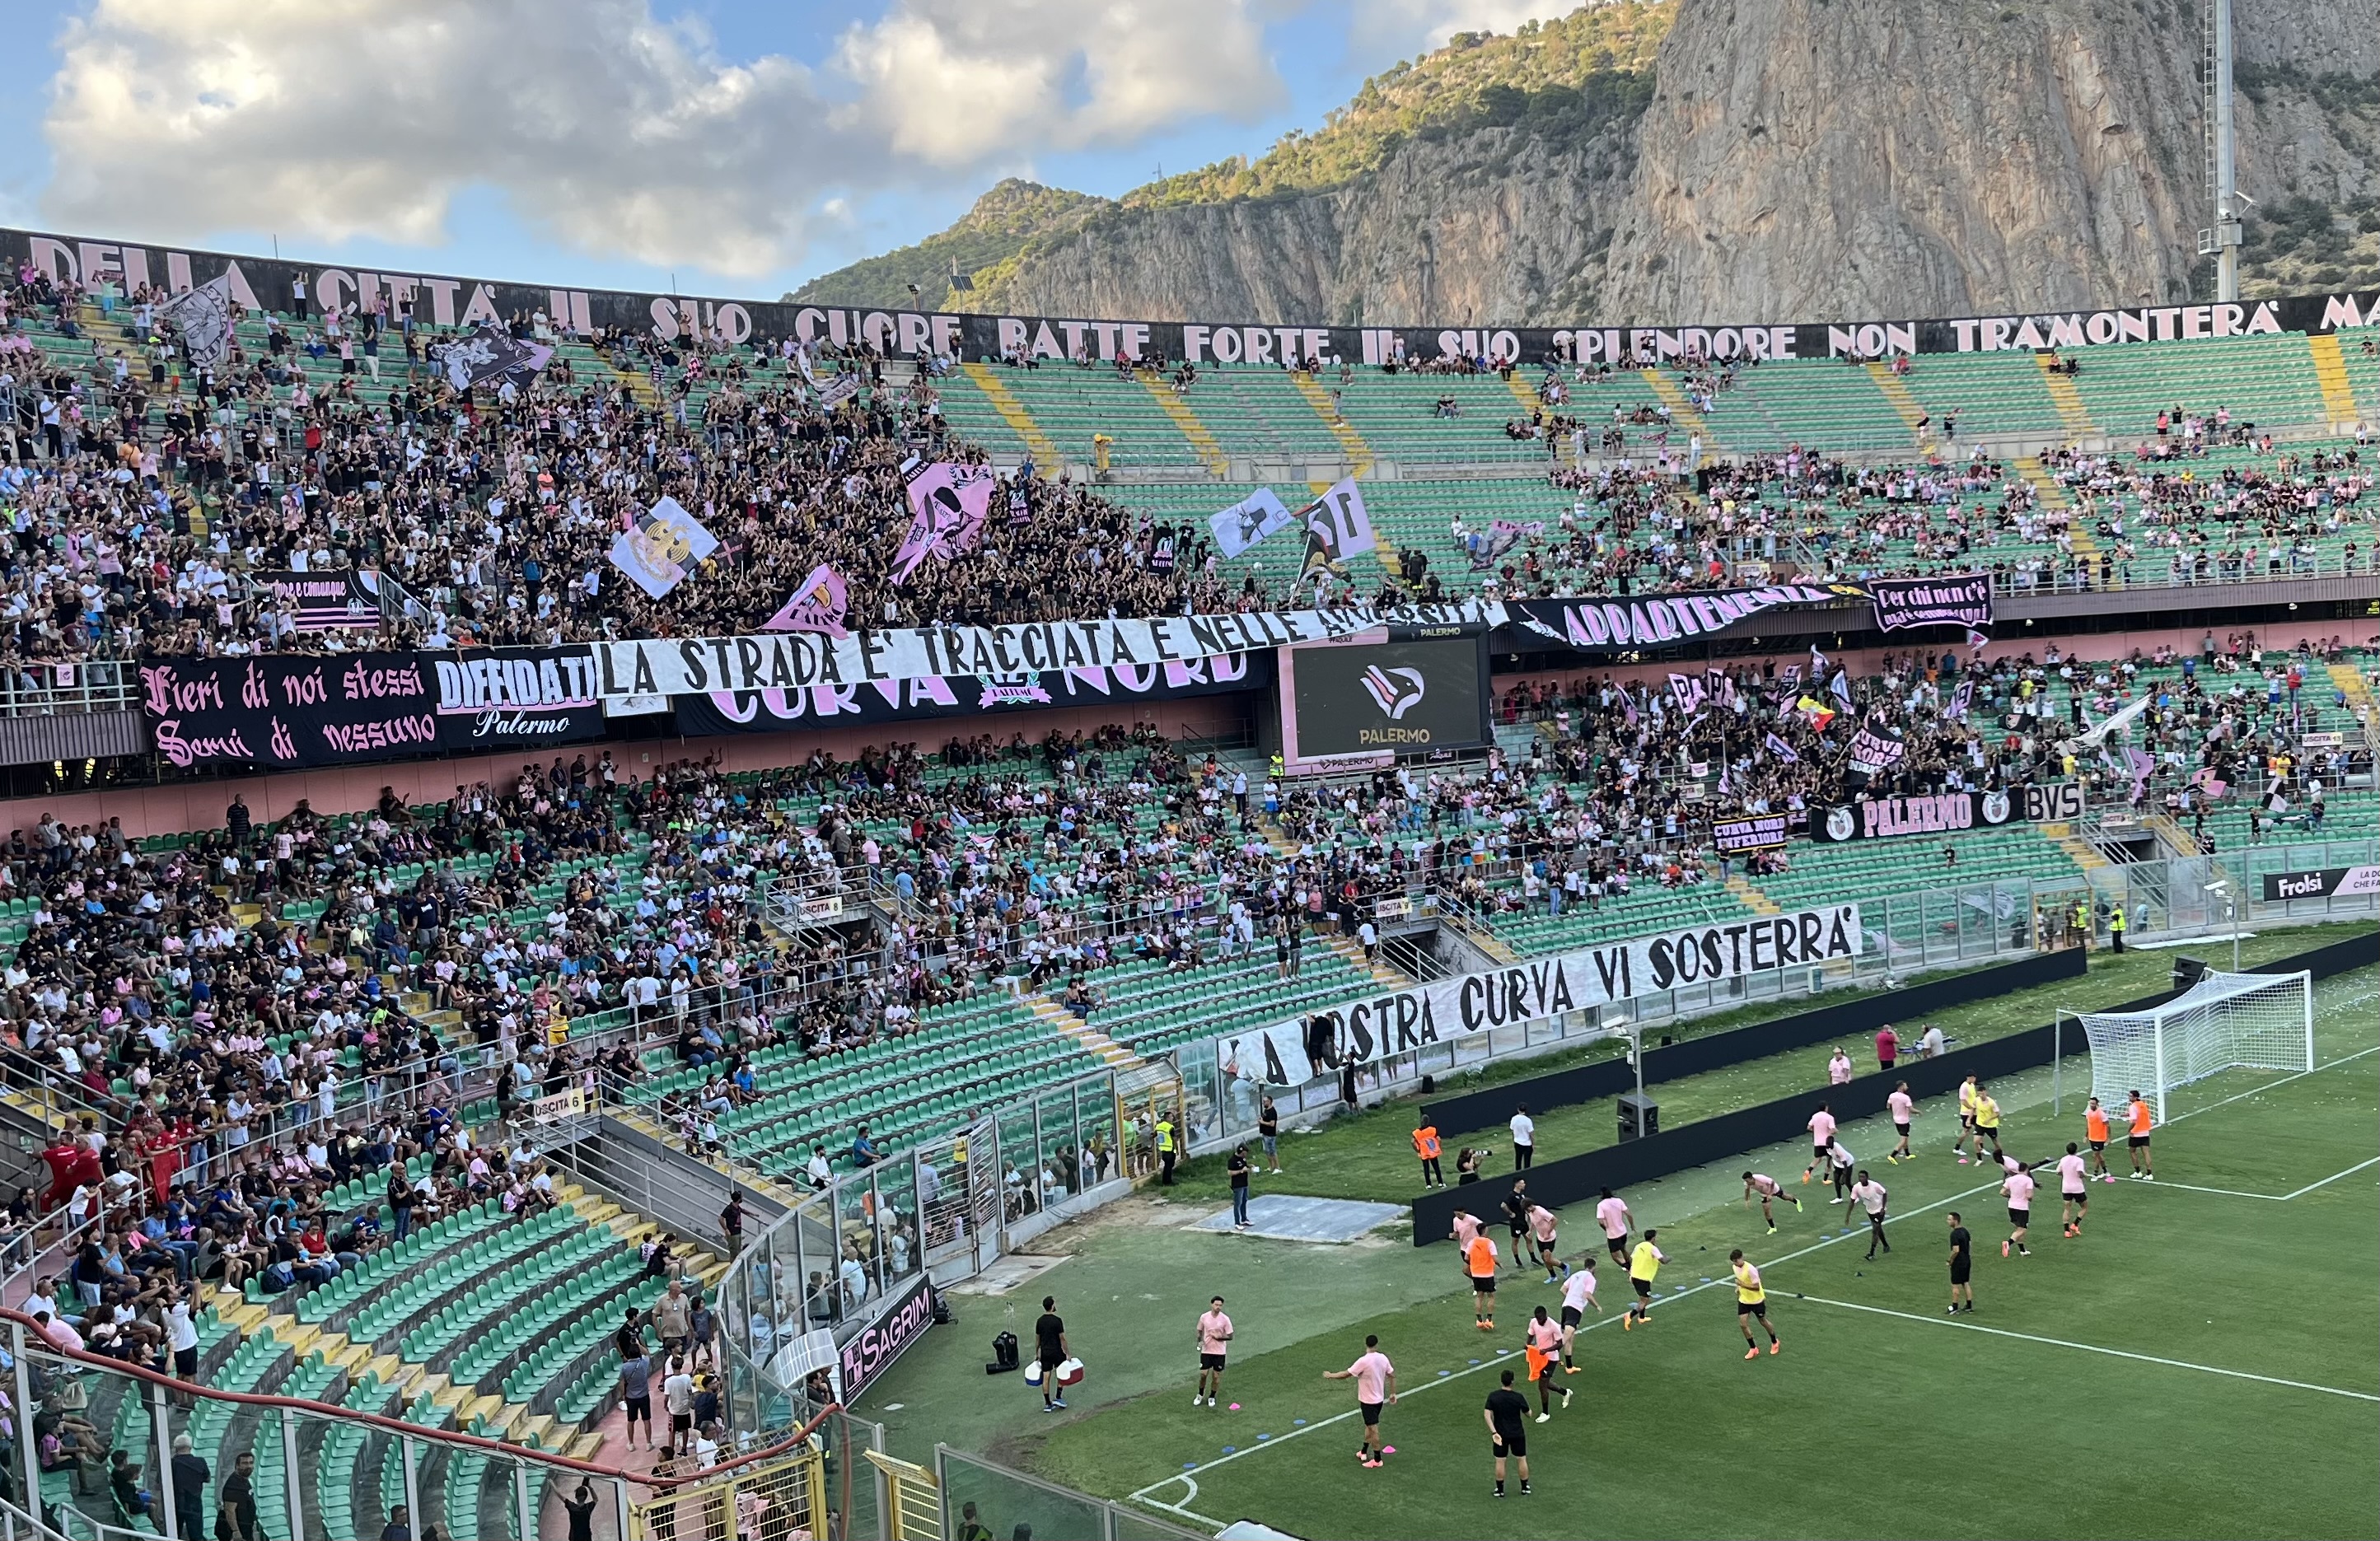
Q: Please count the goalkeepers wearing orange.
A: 2